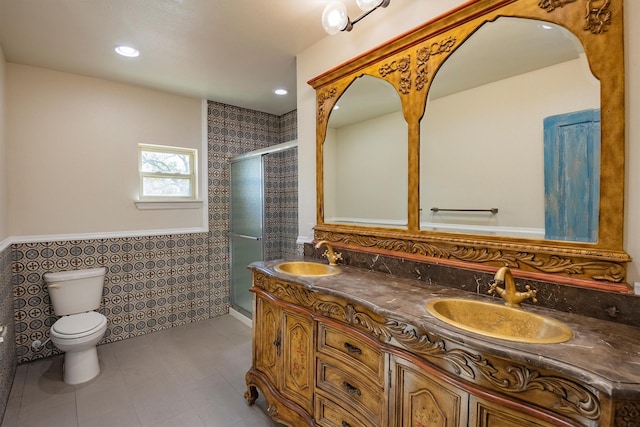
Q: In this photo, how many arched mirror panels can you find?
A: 2